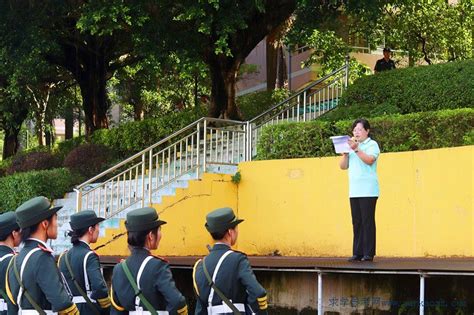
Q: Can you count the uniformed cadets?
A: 5